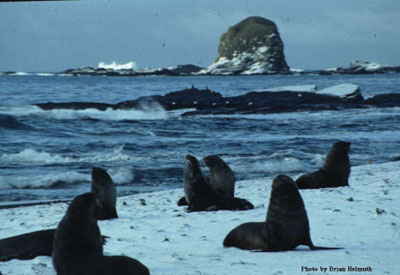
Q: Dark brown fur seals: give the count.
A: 7